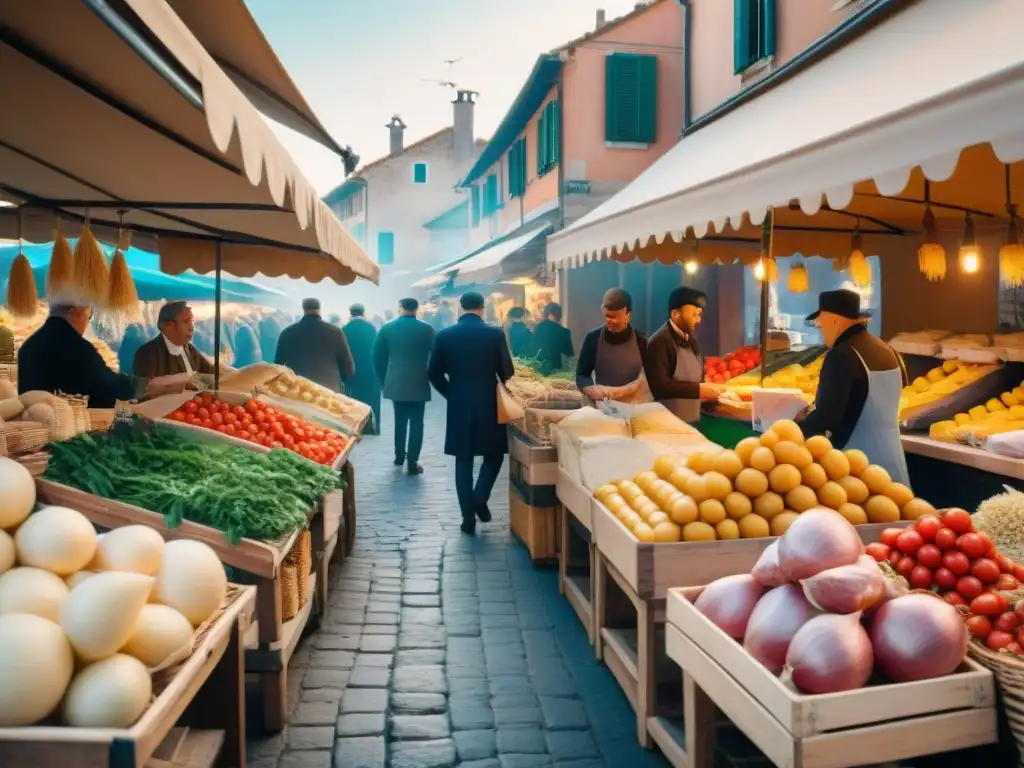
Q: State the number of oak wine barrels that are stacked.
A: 0